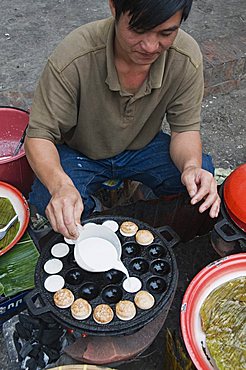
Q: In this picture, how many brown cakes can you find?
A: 7